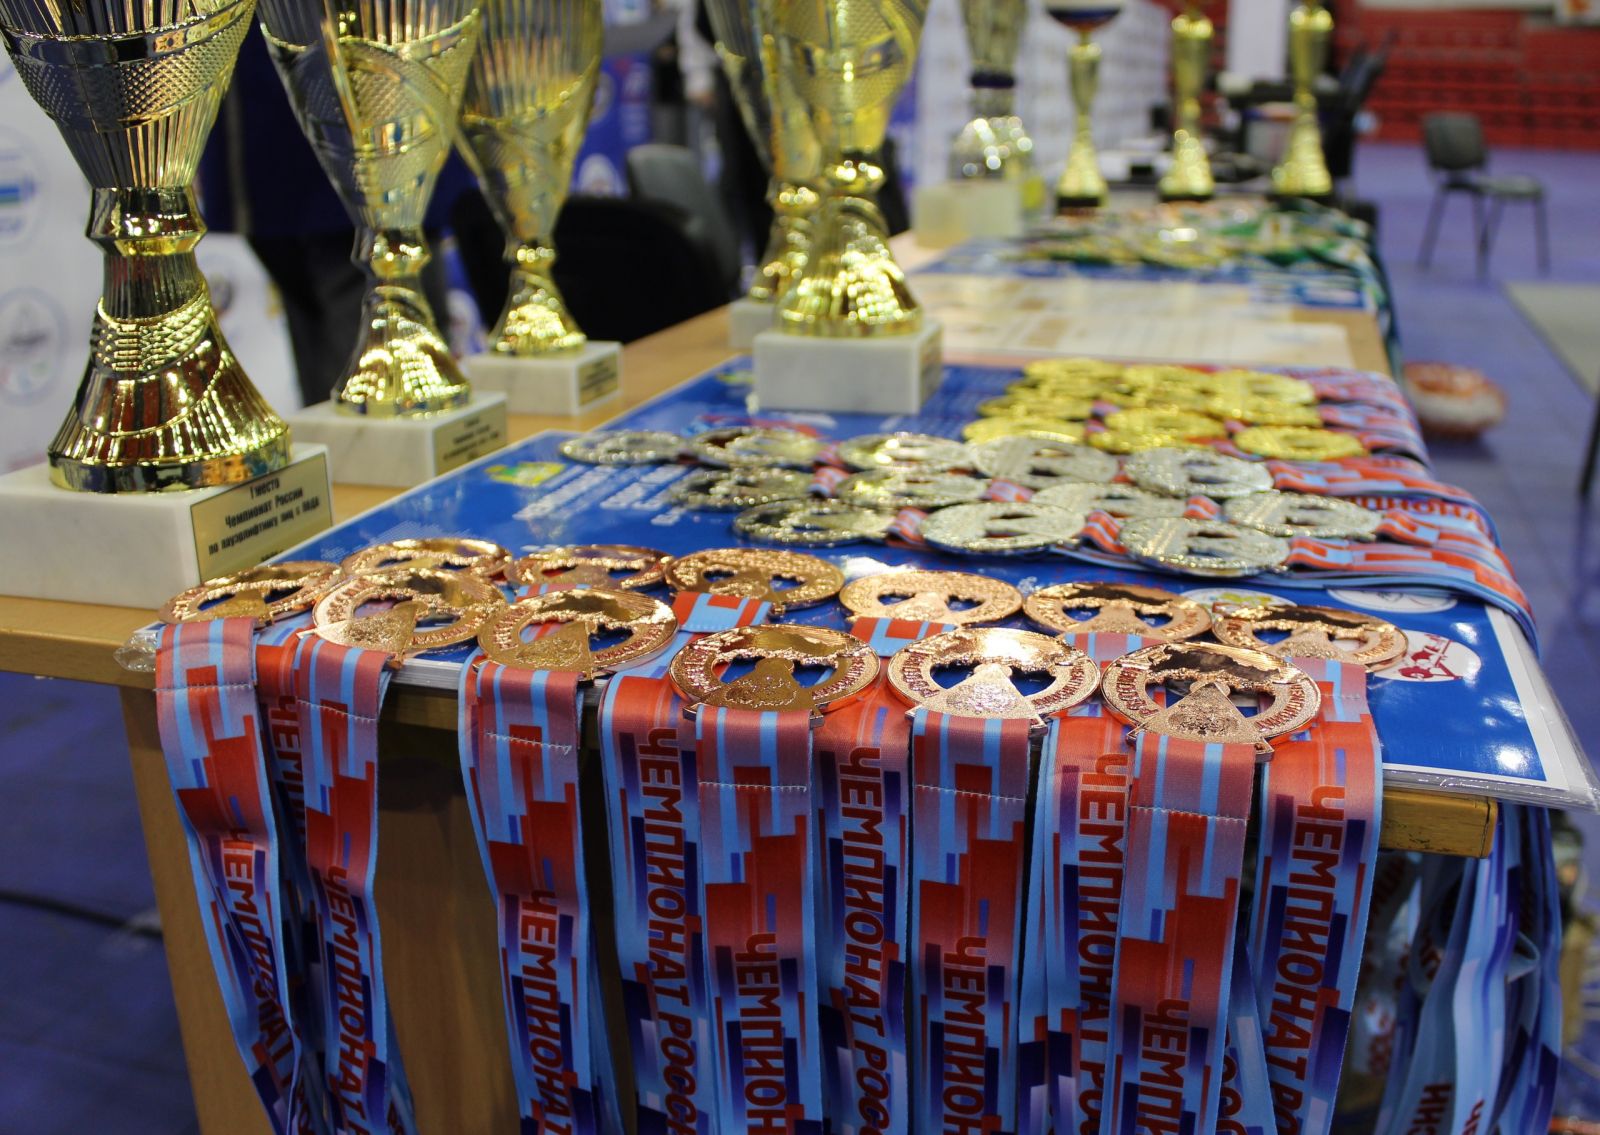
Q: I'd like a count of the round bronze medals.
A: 12